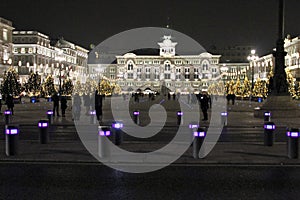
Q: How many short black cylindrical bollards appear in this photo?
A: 15